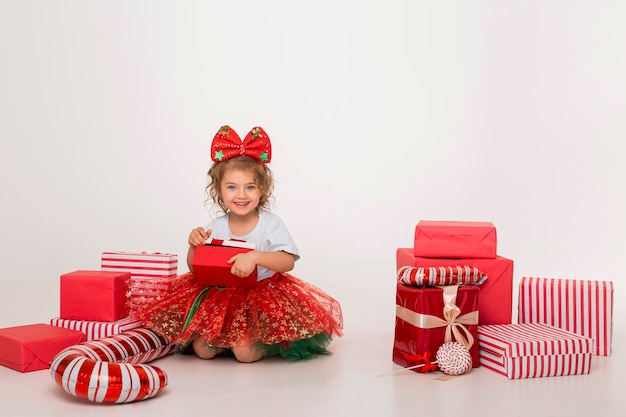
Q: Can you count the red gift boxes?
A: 6